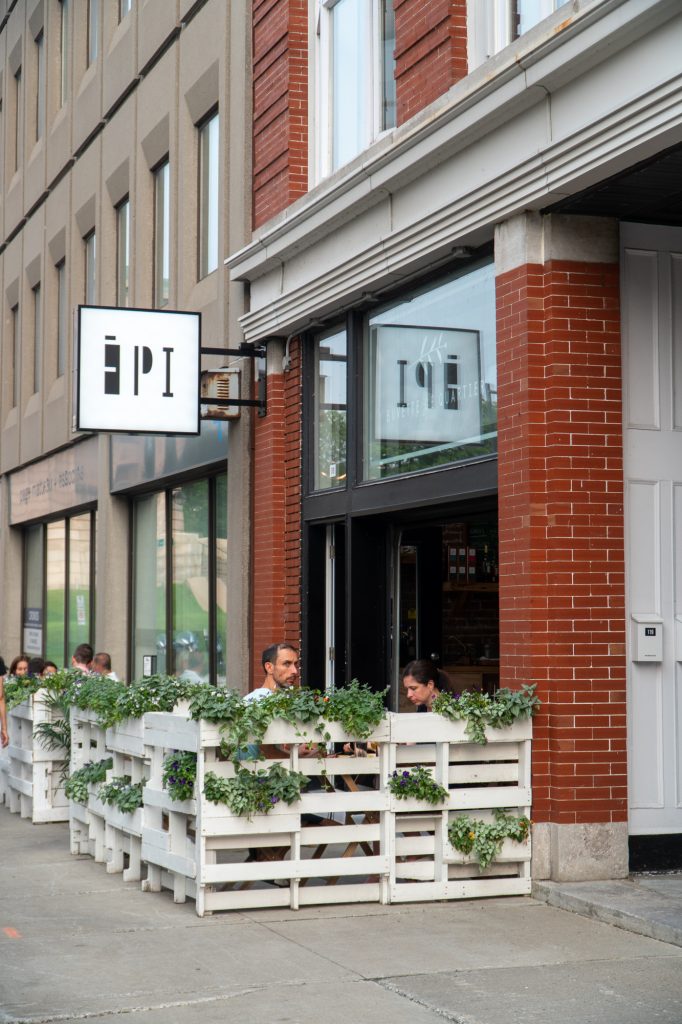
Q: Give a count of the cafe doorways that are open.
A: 1